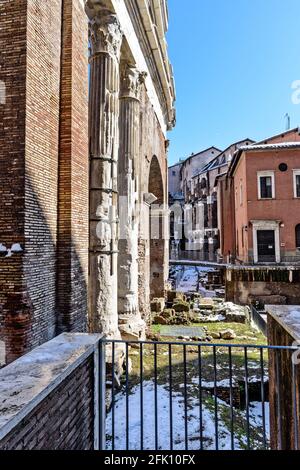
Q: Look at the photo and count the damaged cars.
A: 0